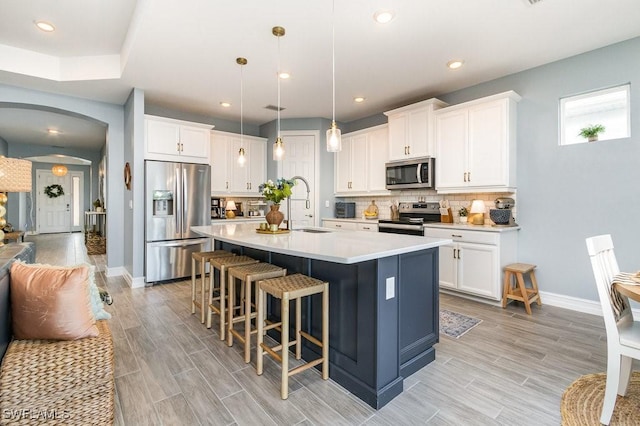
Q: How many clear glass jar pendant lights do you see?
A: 3